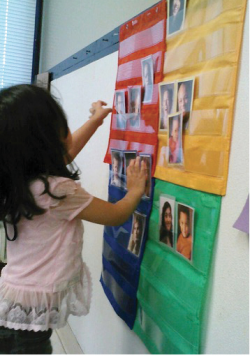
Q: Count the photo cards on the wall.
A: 13